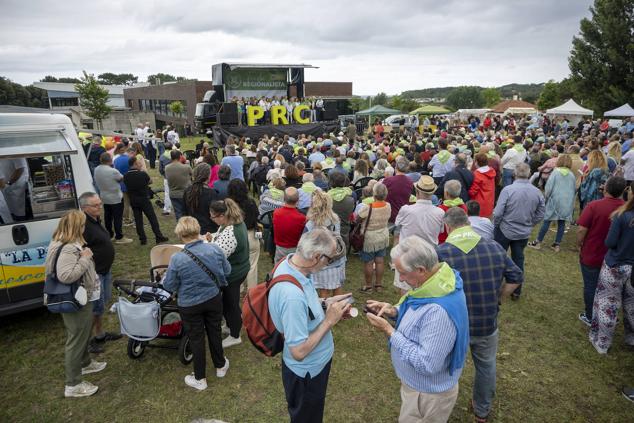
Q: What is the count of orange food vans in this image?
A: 0